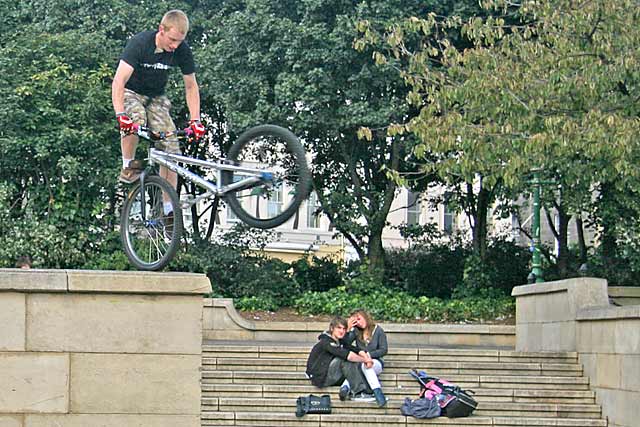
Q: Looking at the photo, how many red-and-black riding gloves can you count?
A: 2